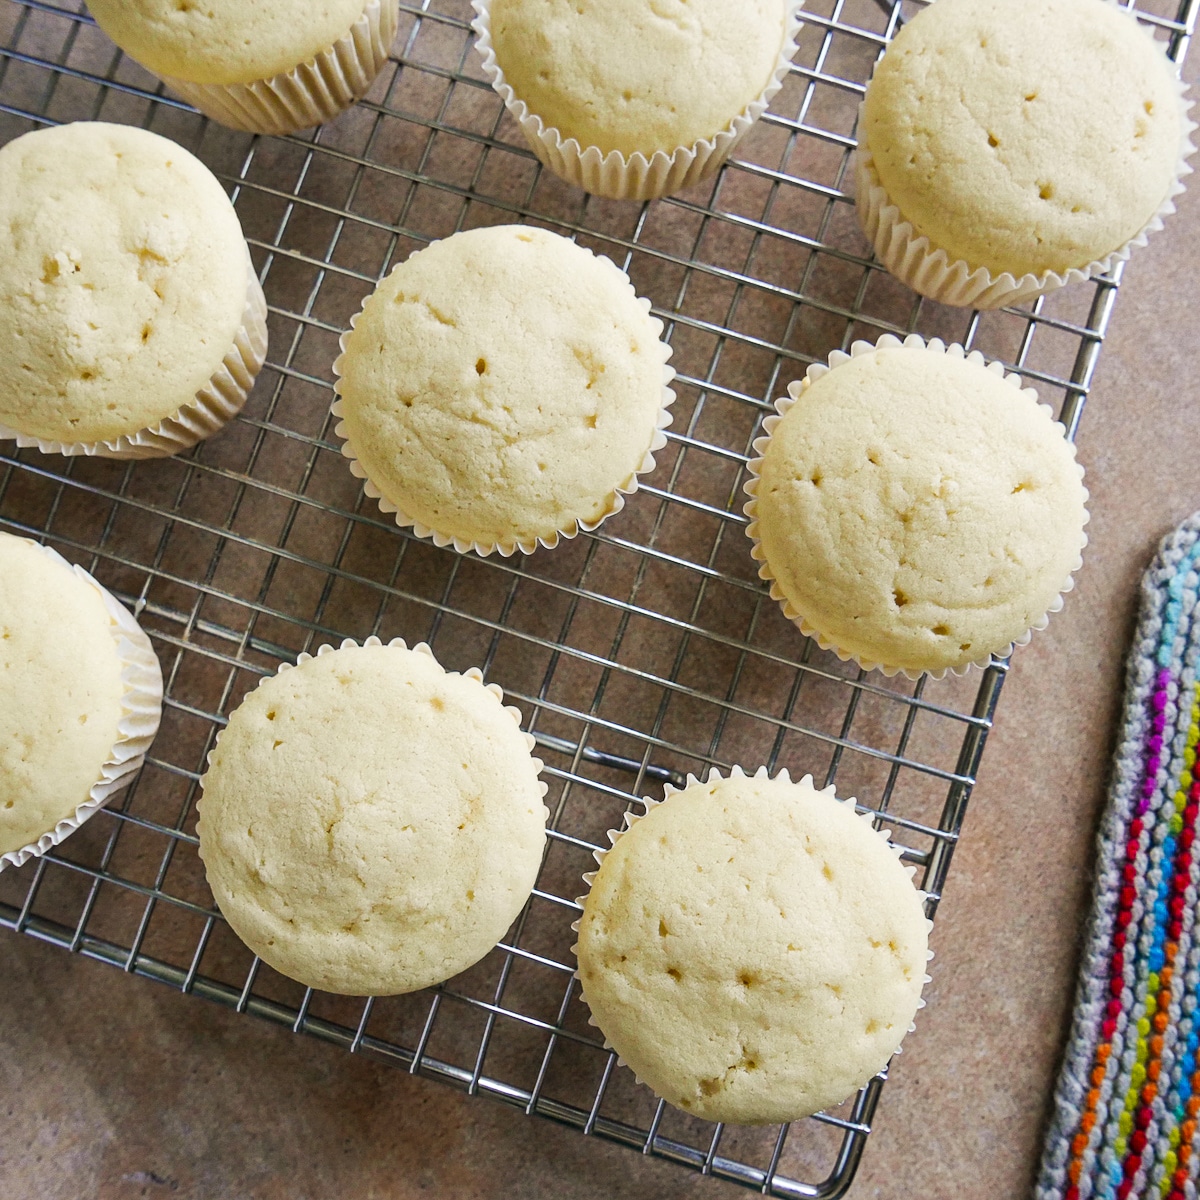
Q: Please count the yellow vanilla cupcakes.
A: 9